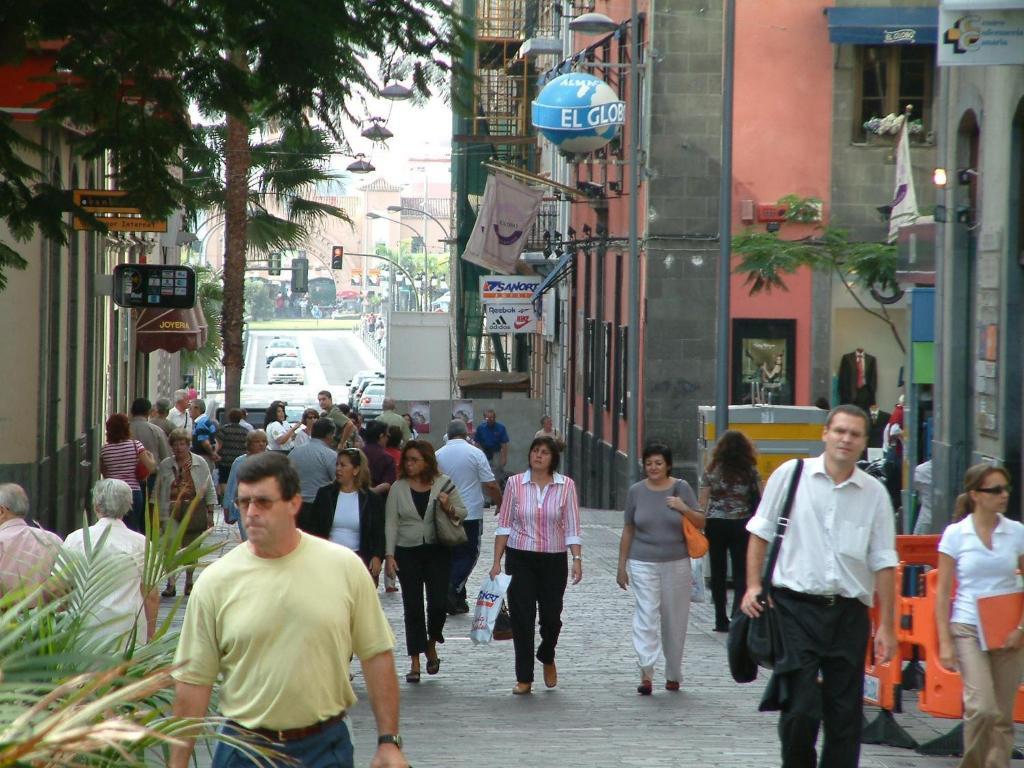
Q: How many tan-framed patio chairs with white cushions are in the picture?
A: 0